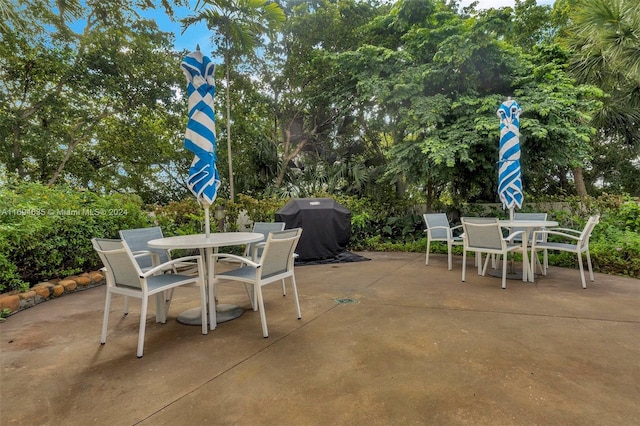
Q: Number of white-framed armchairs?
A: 8